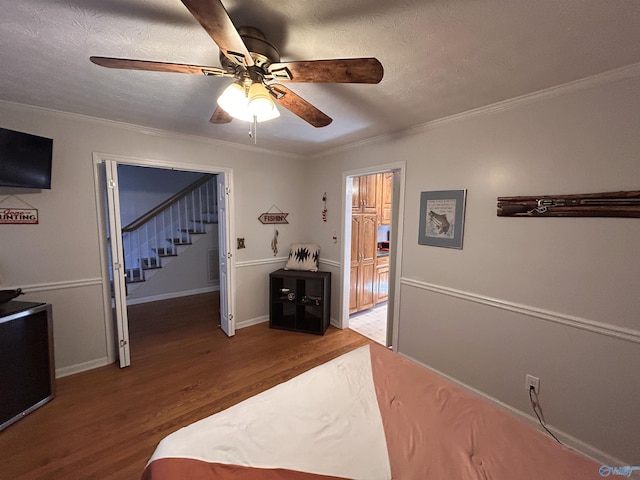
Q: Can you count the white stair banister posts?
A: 12